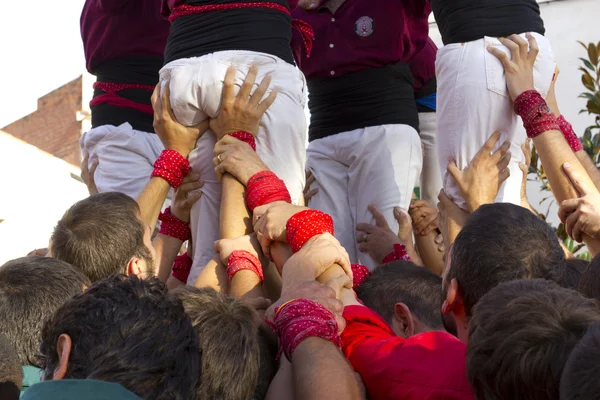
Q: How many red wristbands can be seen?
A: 12